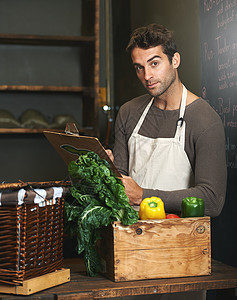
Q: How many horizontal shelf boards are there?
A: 3